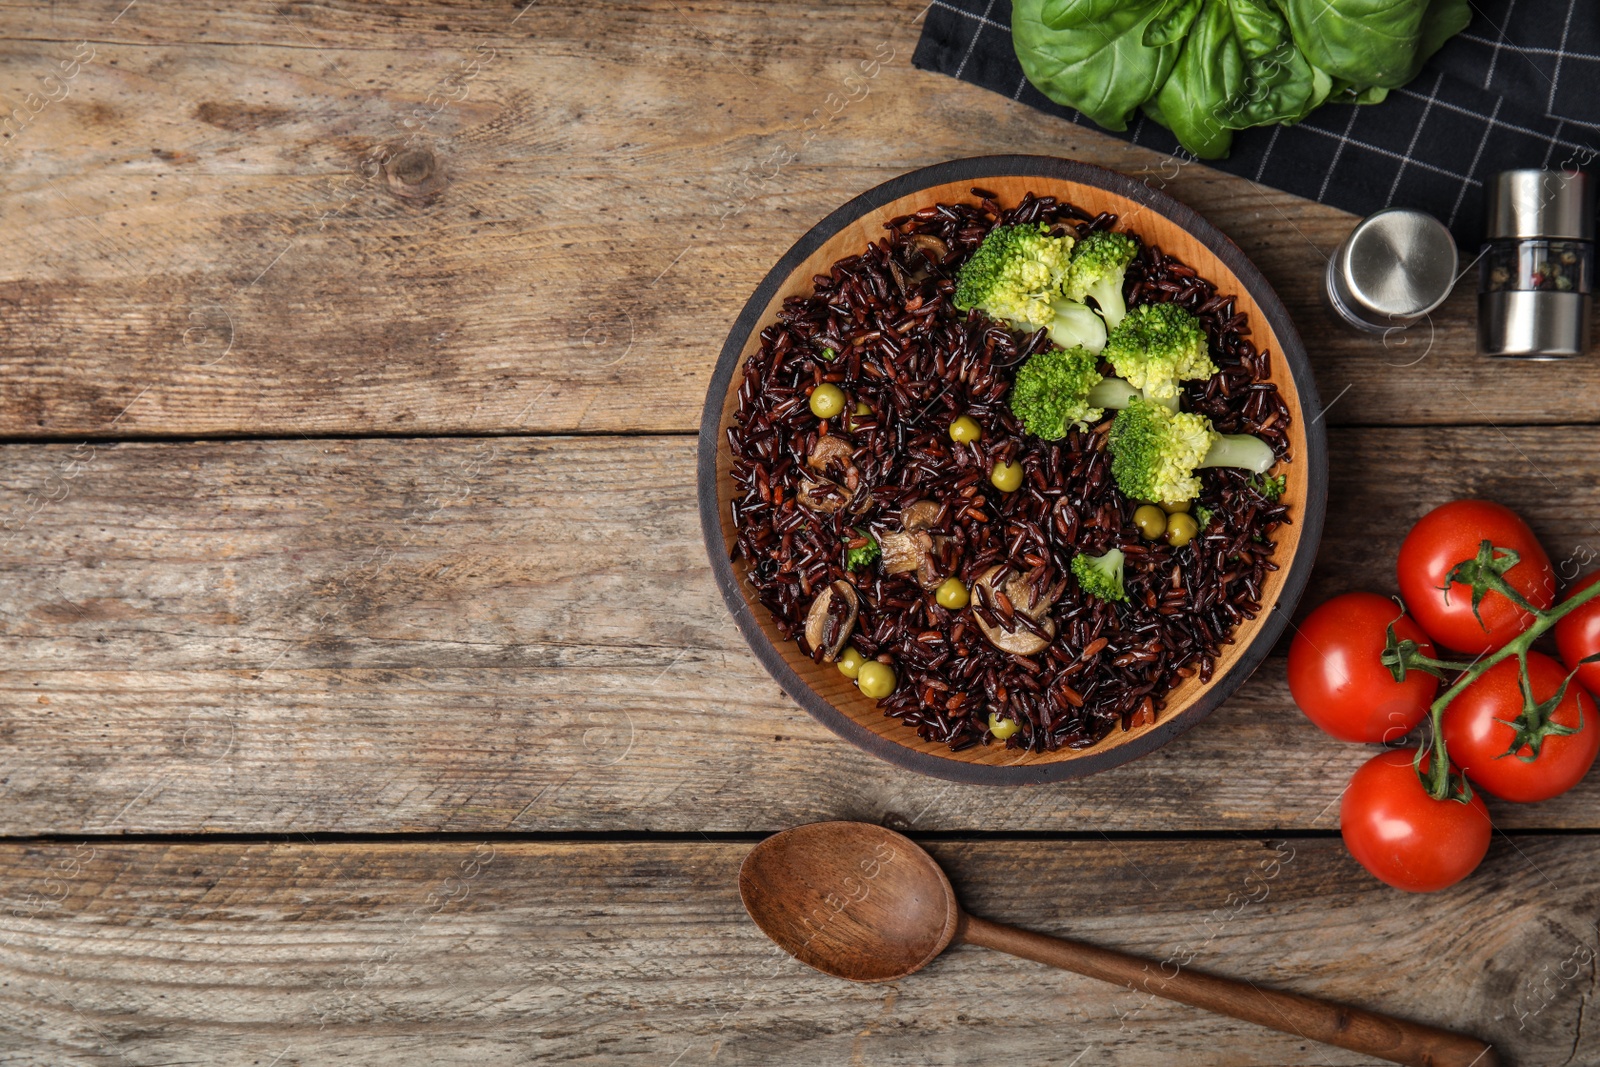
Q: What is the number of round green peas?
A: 11